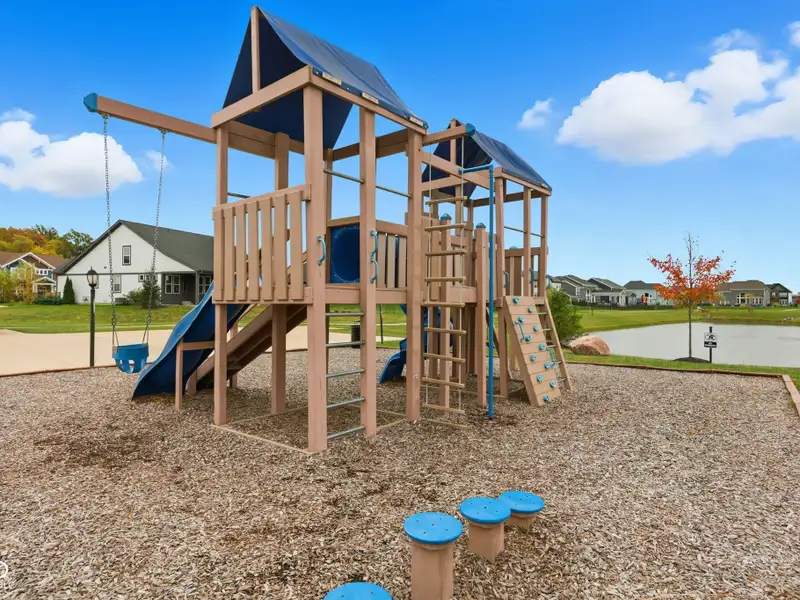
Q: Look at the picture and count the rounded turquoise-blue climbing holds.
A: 11